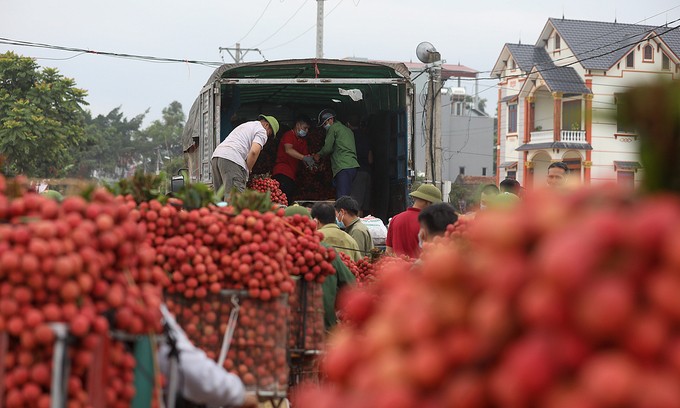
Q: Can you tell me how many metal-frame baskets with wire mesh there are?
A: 2